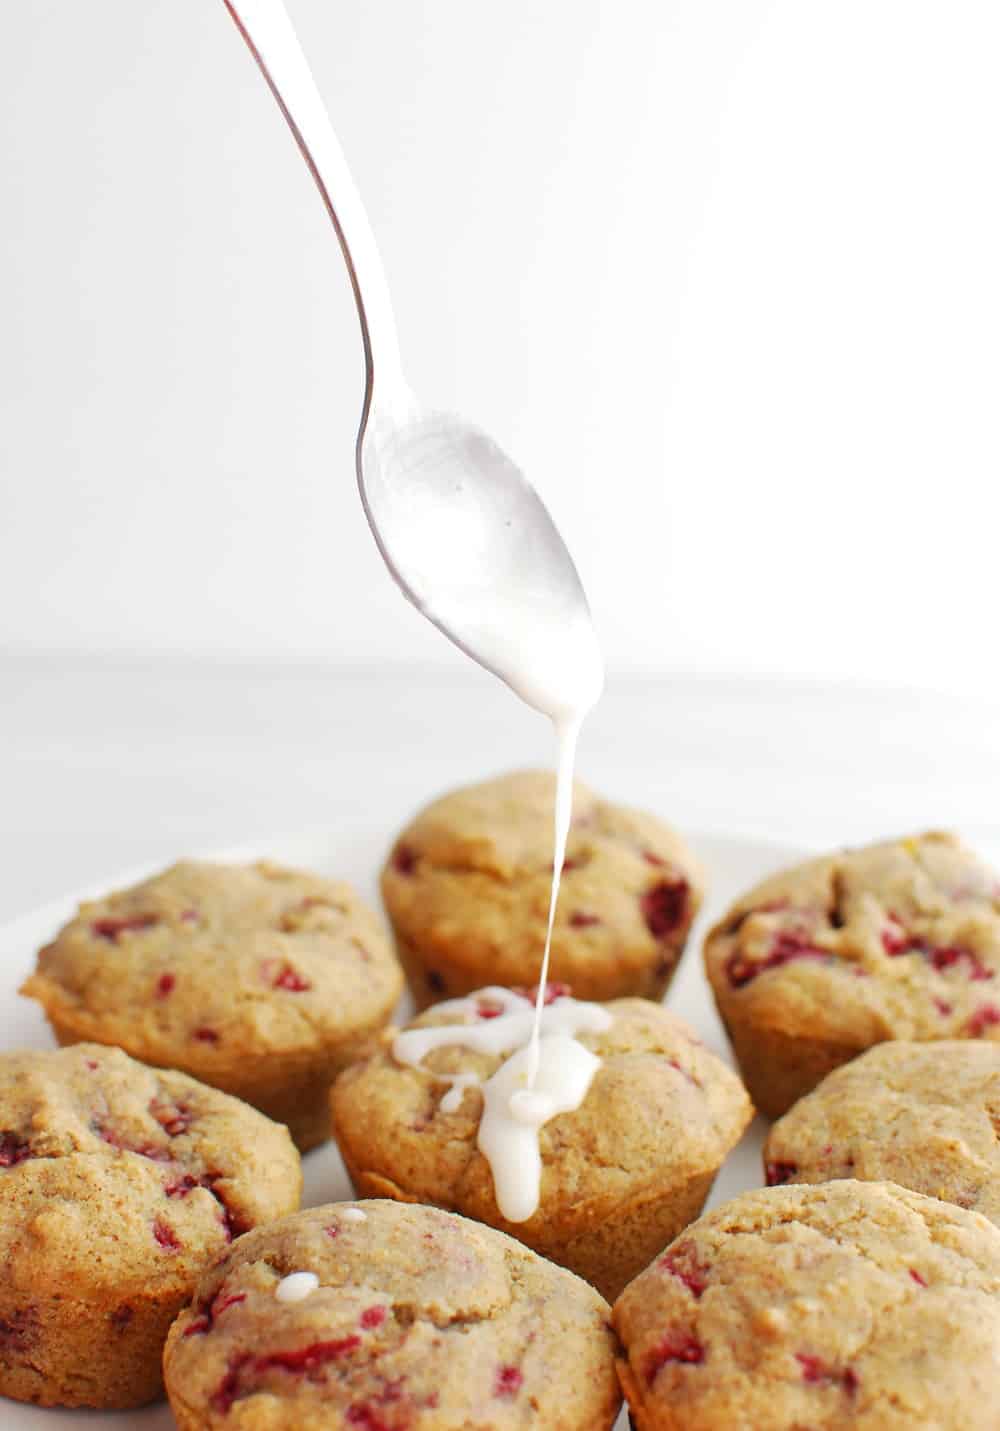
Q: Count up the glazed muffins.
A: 1